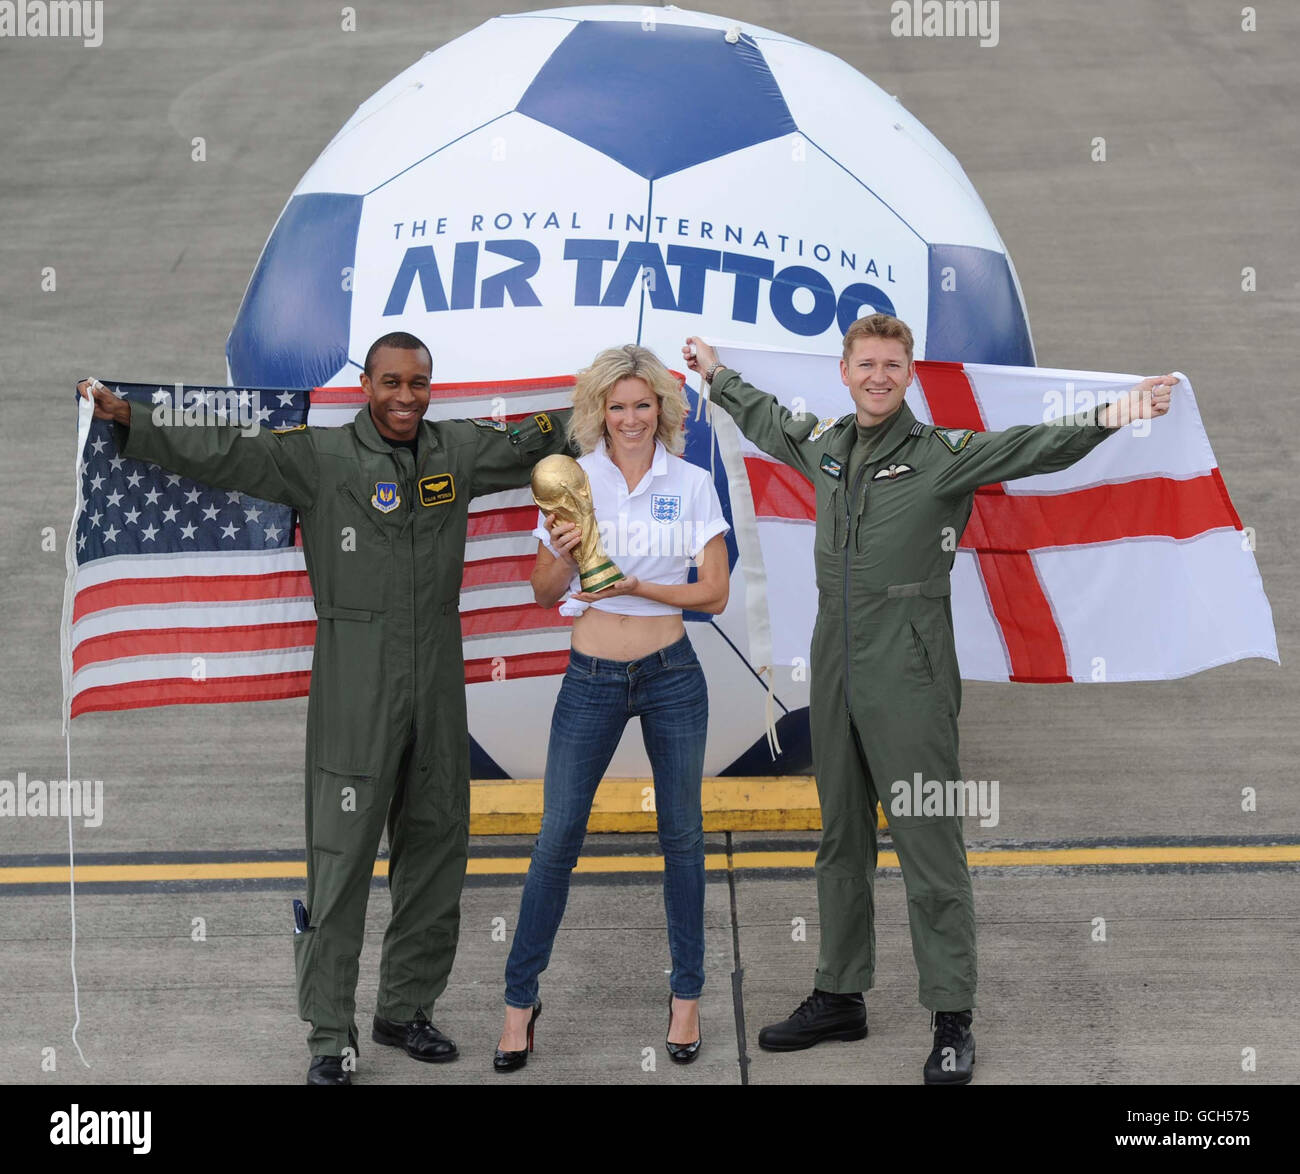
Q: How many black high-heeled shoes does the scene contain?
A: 2